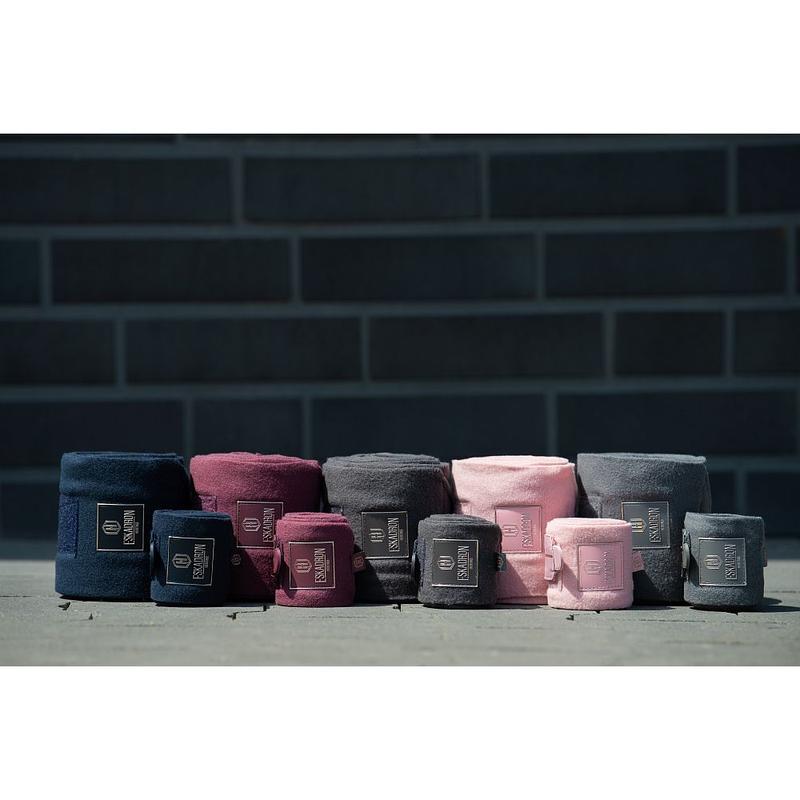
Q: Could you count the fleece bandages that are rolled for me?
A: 10